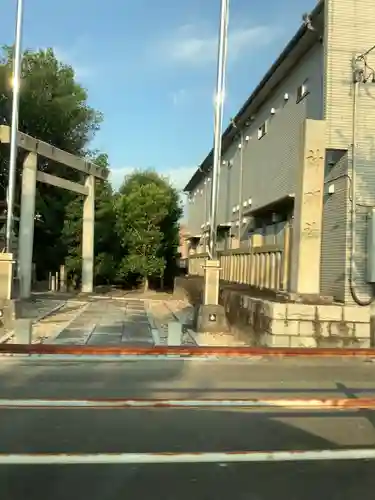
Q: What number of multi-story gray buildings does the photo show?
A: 1